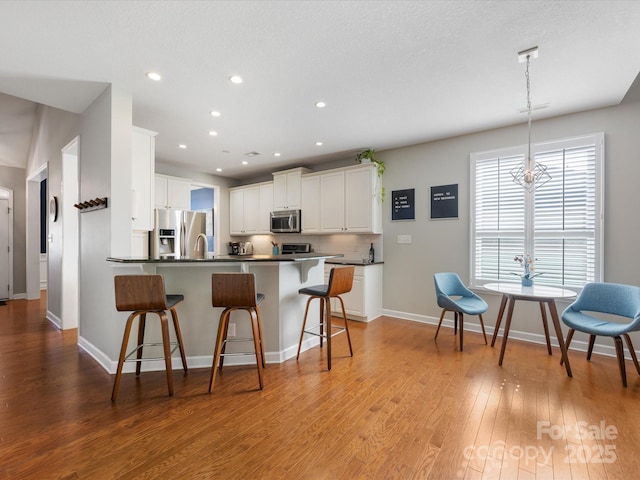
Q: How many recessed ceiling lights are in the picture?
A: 10